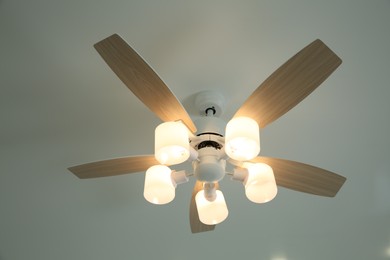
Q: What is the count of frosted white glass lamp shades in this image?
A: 5